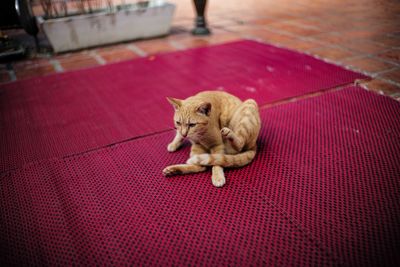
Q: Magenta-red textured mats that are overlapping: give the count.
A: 2